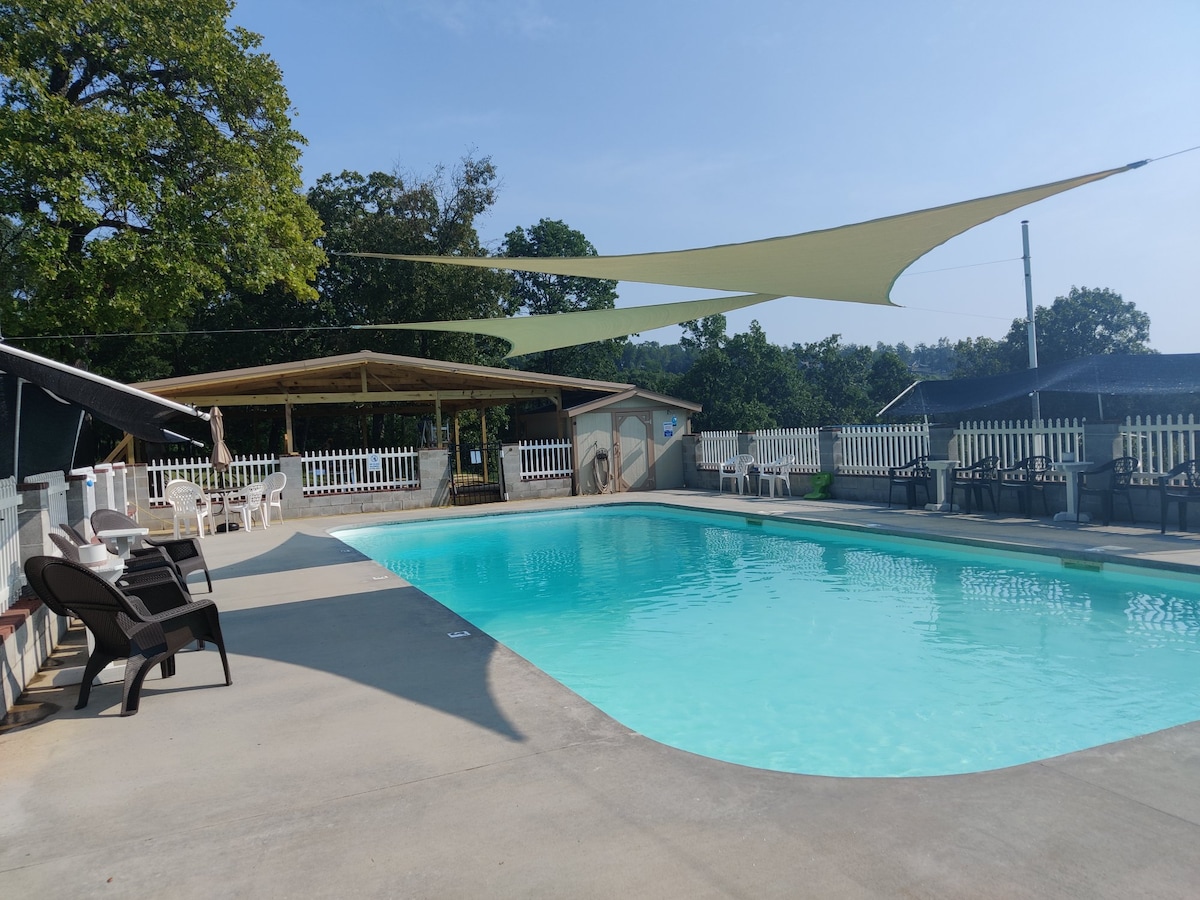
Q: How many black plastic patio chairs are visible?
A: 9